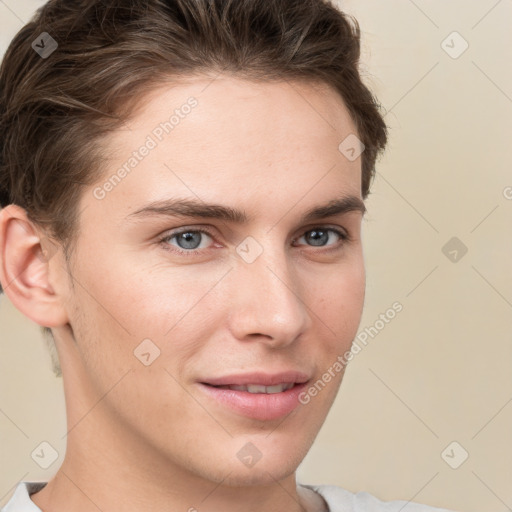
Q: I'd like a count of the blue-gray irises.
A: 2